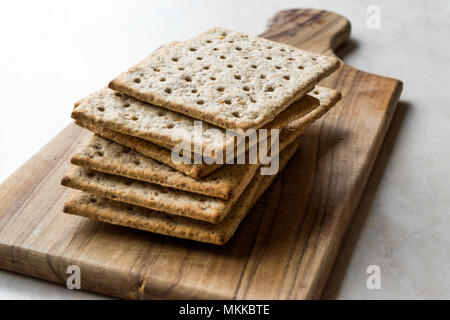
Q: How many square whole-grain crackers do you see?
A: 6